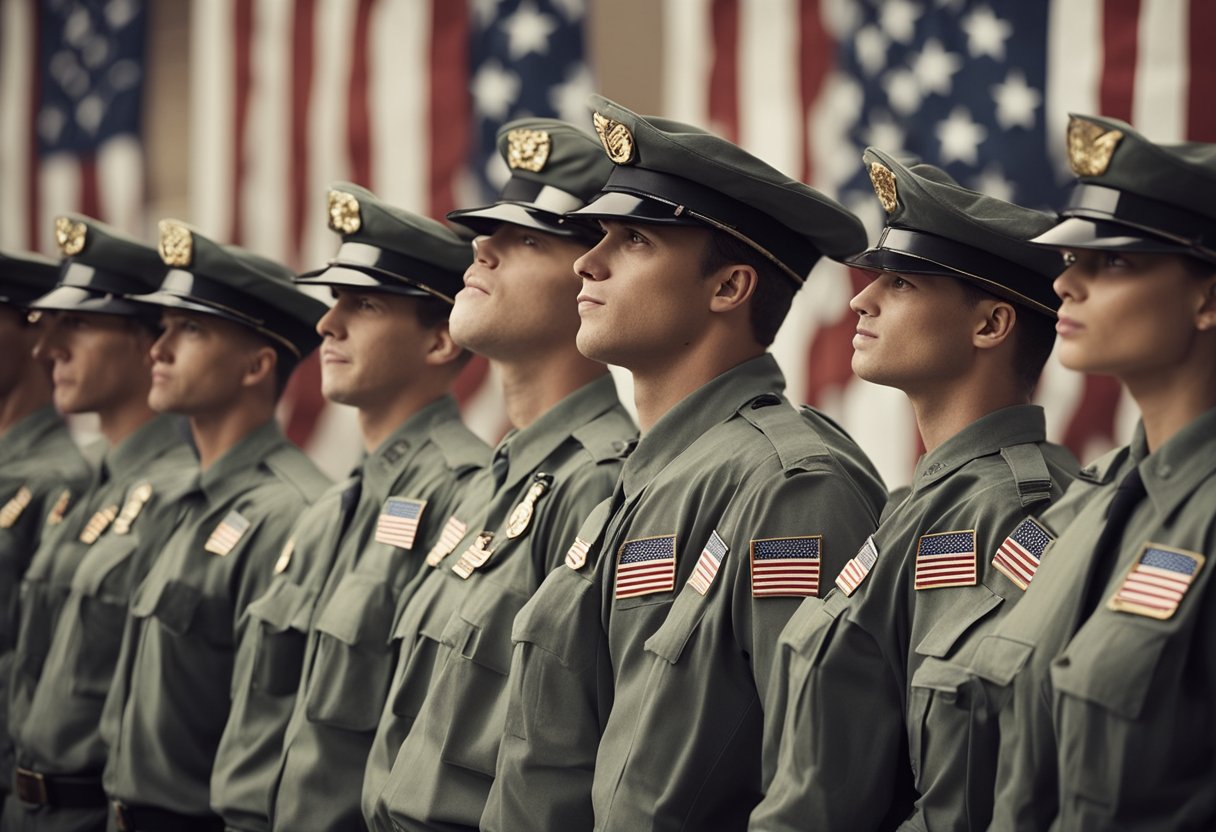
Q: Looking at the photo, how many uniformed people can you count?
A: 8